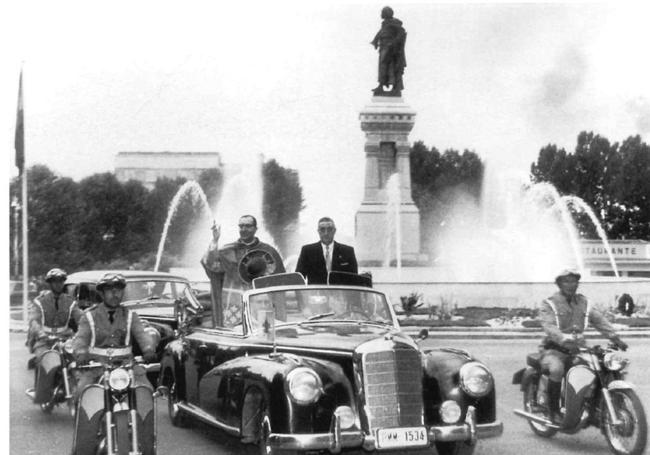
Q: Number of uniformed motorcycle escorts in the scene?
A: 3